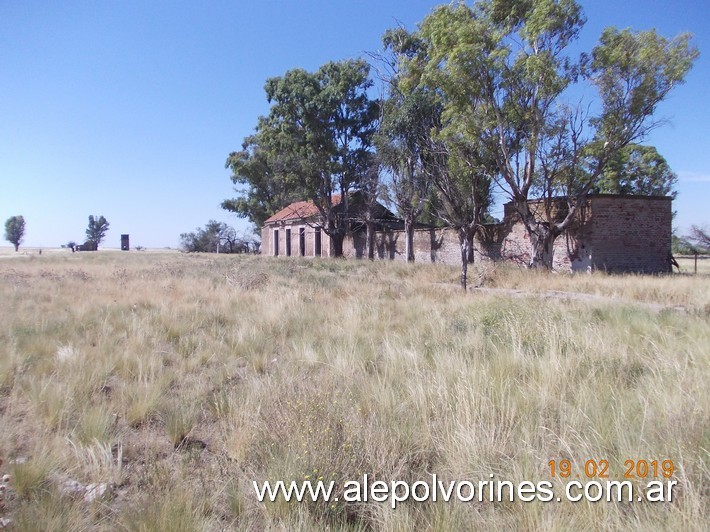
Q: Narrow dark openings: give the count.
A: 4